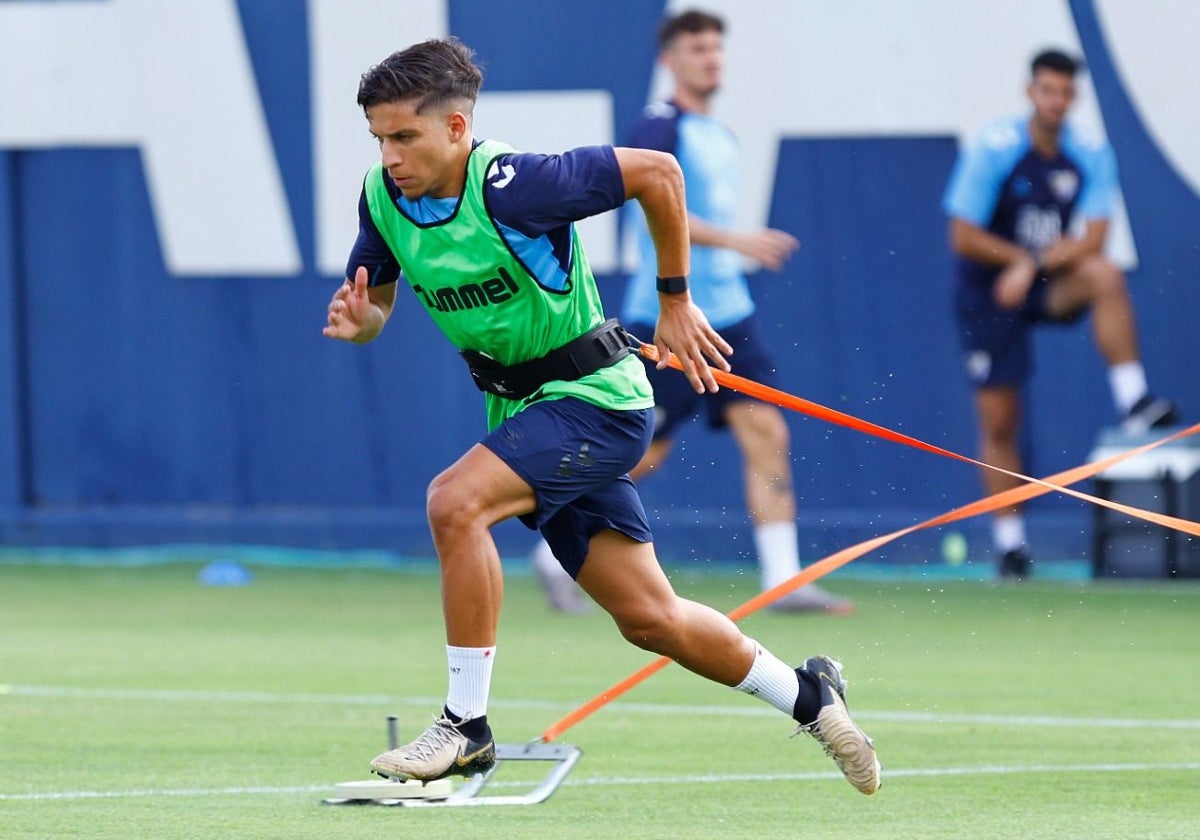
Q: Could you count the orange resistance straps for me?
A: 2